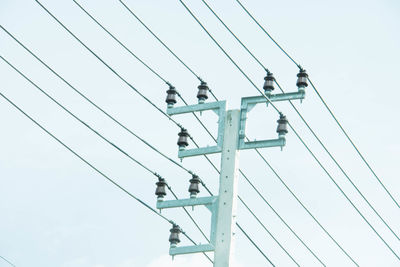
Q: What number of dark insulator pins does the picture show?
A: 9